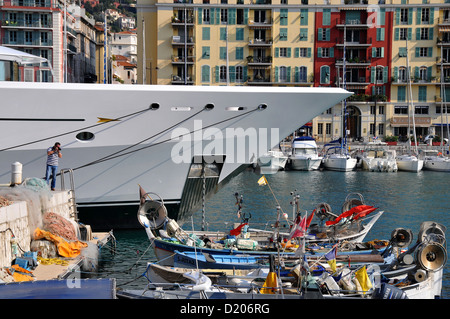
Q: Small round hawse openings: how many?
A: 3